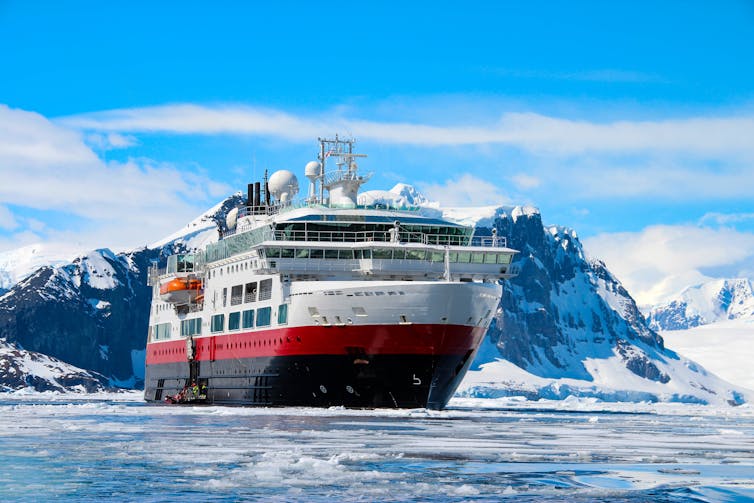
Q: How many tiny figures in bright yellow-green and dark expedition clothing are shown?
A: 2